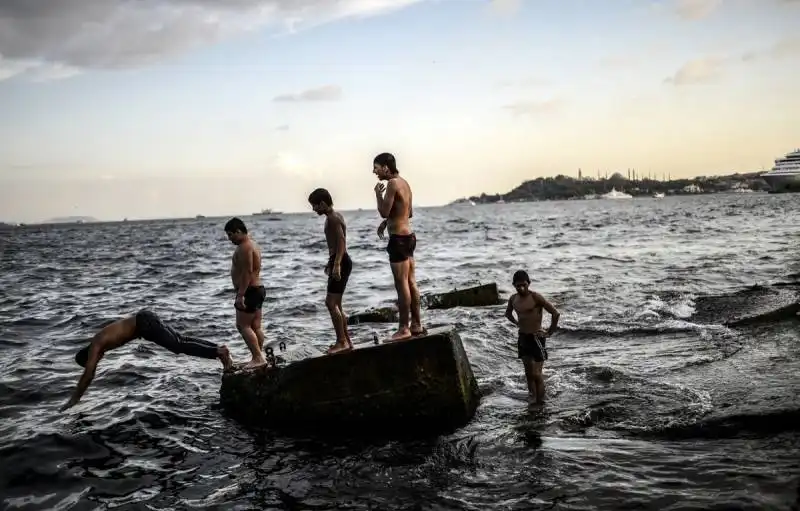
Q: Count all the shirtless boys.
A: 5